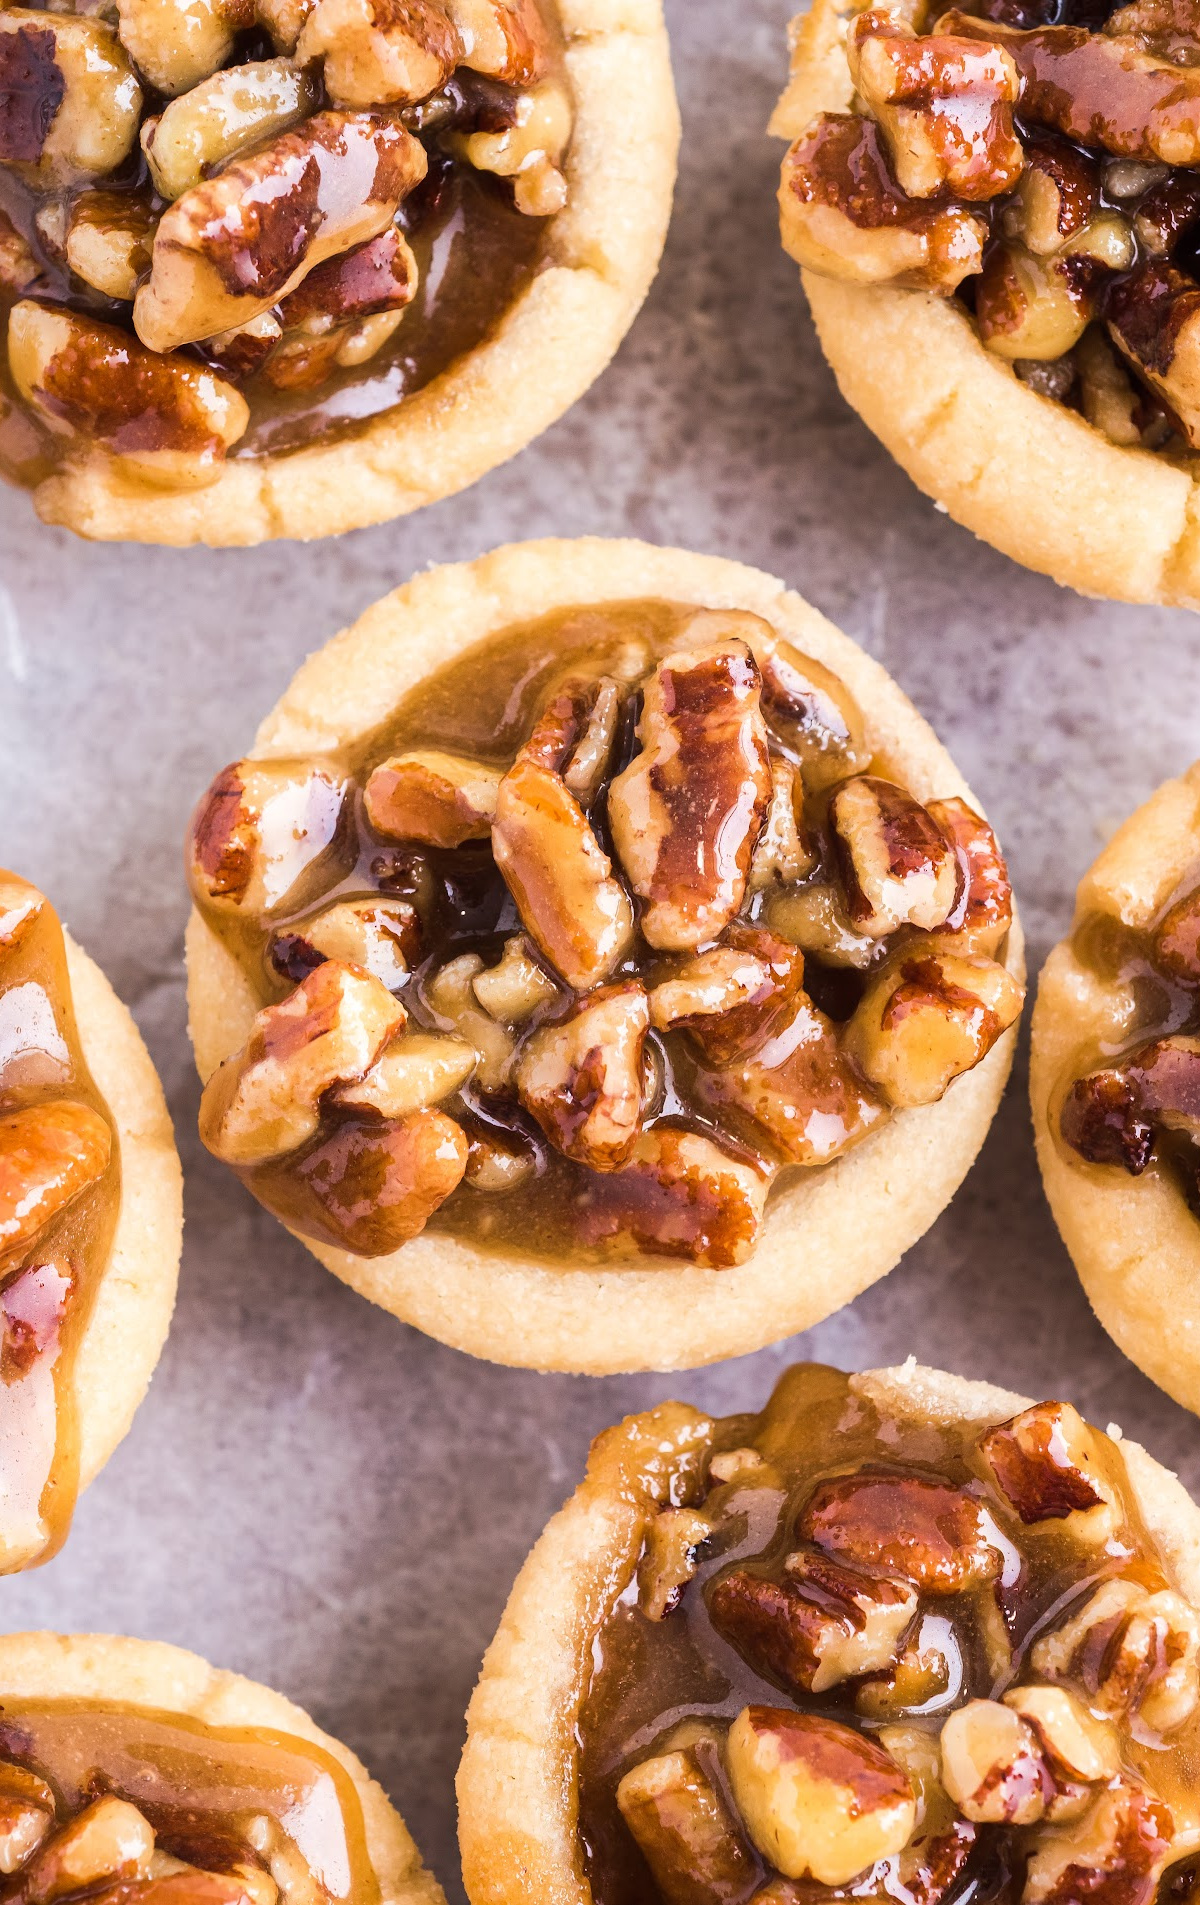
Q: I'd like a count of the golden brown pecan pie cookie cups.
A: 7